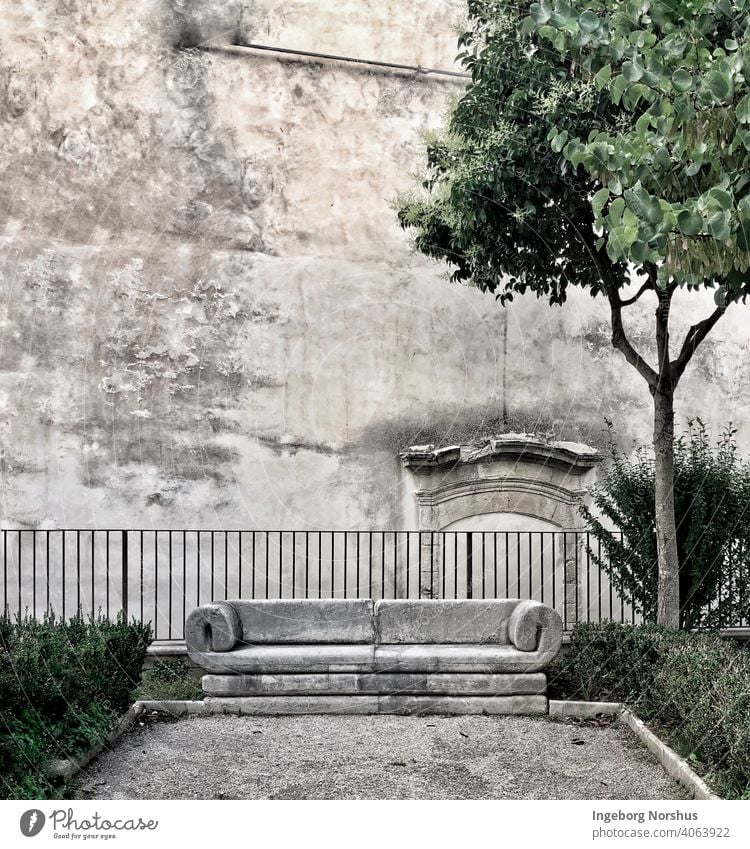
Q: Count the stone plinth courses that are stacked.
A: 2